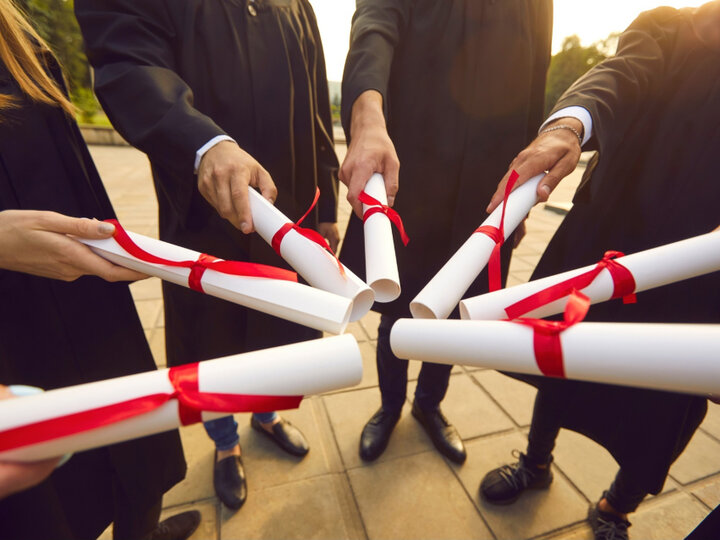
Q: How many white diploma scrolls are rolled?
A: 7